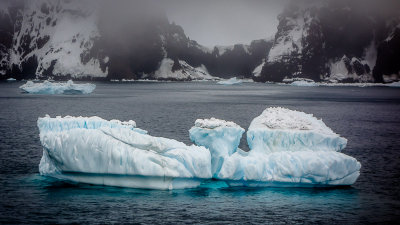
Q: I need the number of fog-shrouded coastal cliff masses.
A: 2